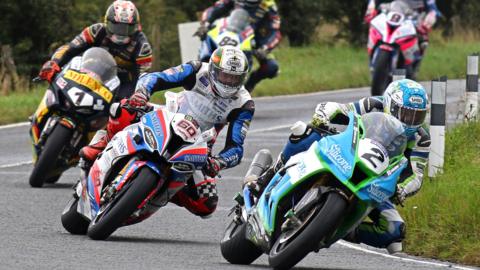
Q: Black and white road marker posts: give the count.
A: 3